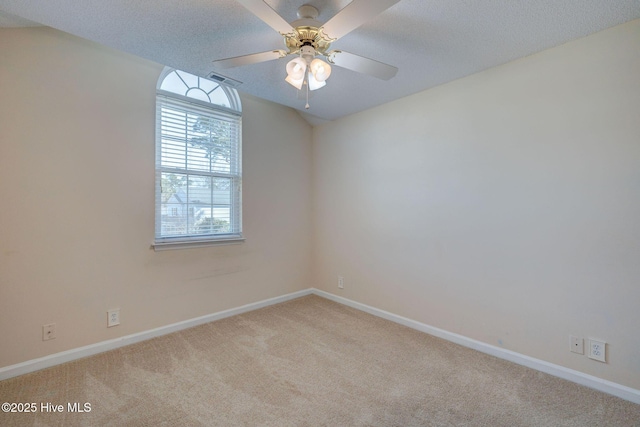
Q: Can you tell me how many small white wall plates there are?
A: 5